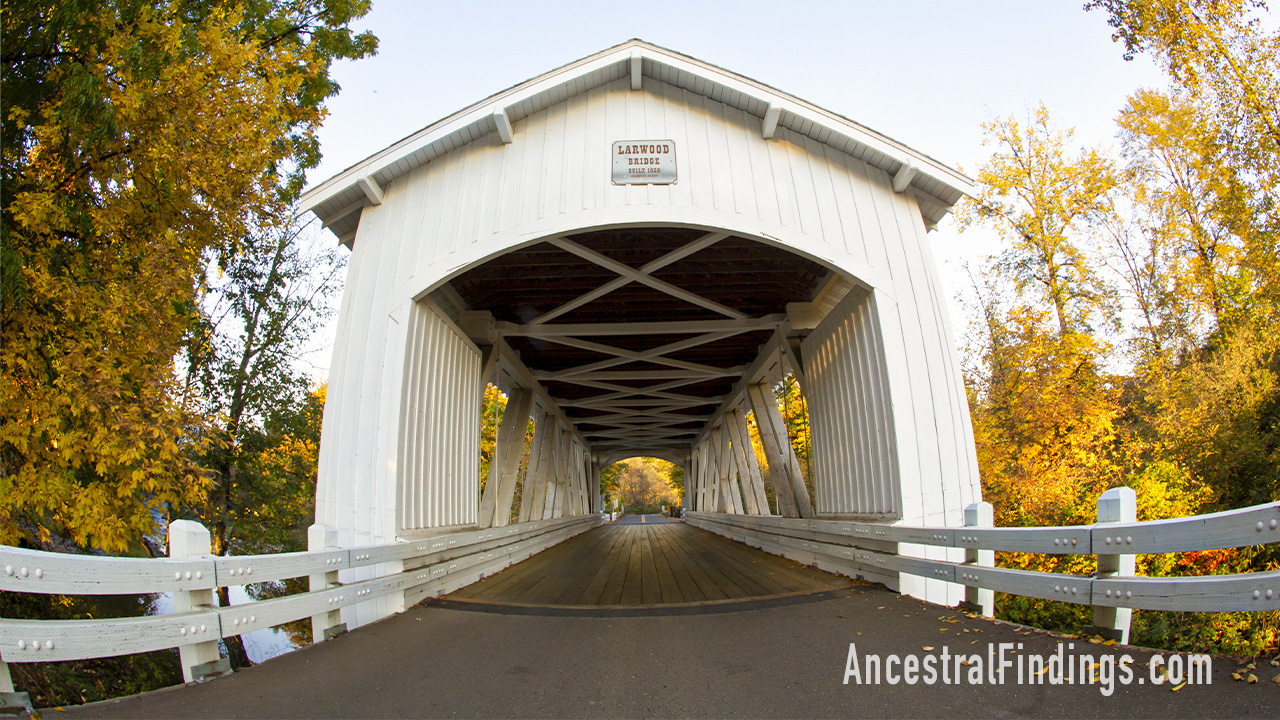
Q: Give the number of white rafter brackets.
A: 5